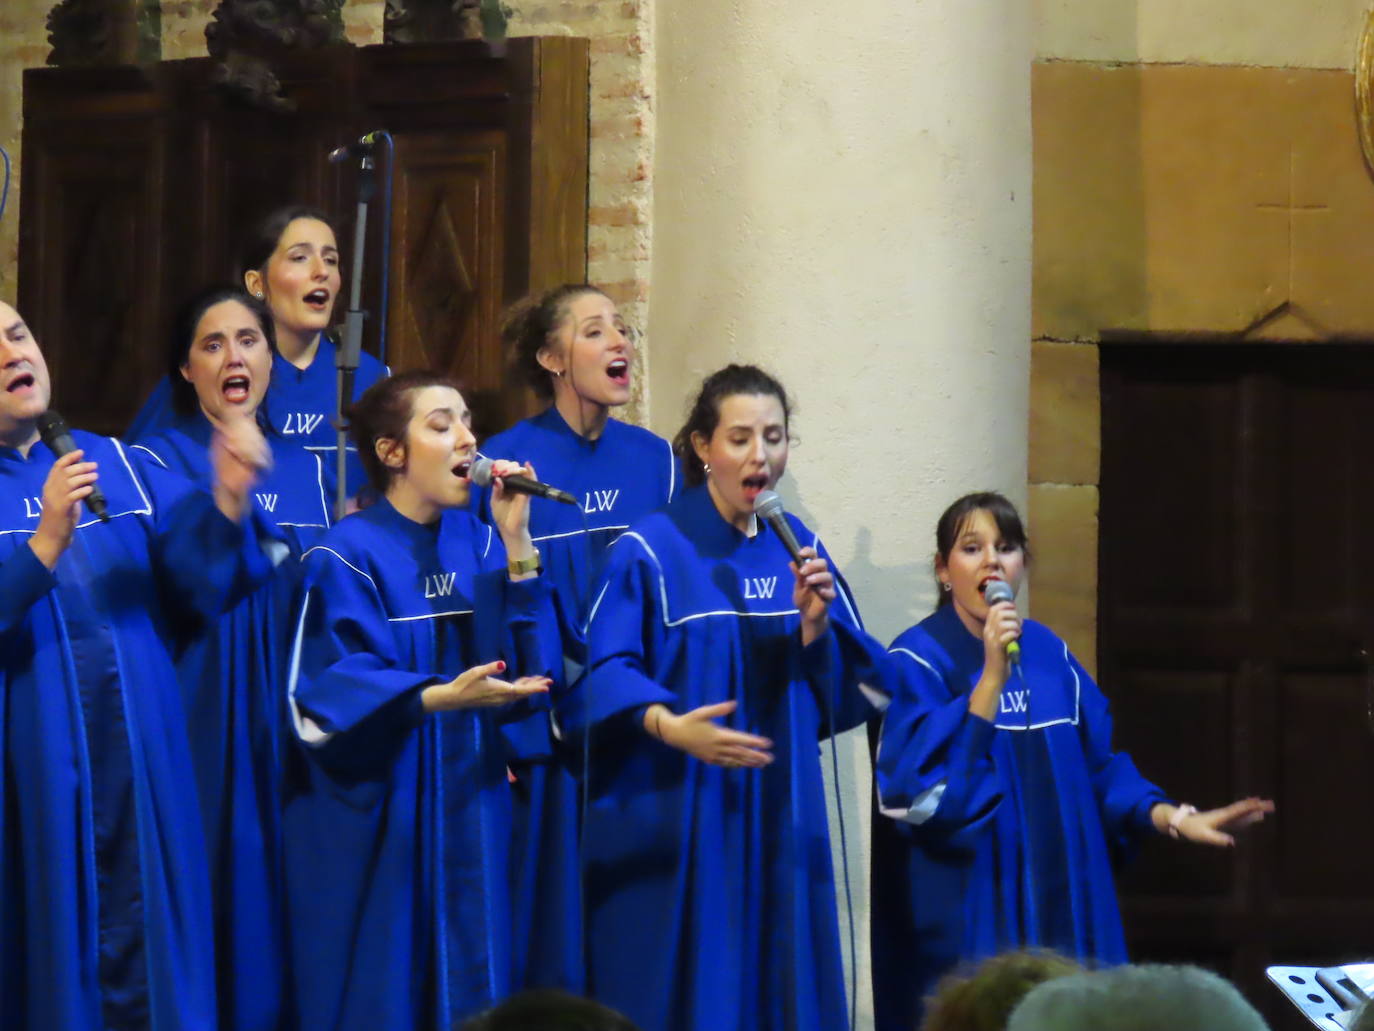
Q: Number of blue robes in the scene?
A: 7